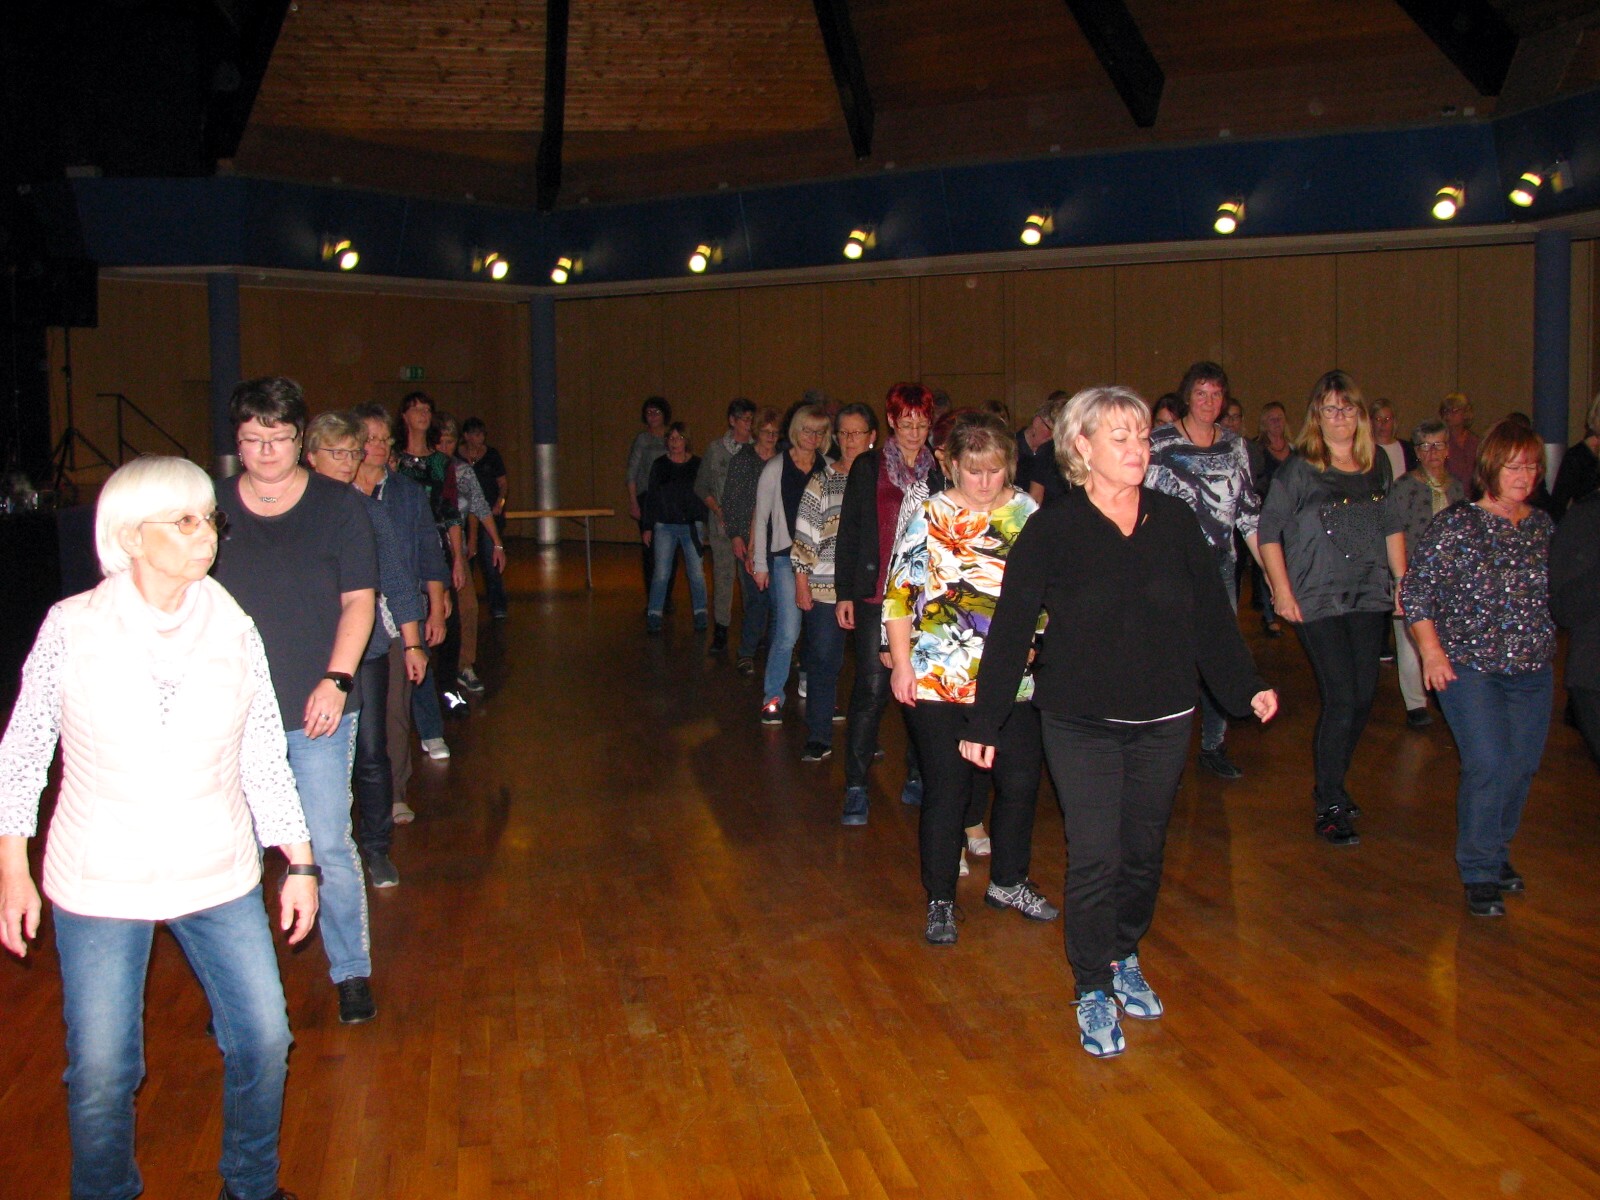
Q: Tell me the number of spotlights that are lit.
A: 9